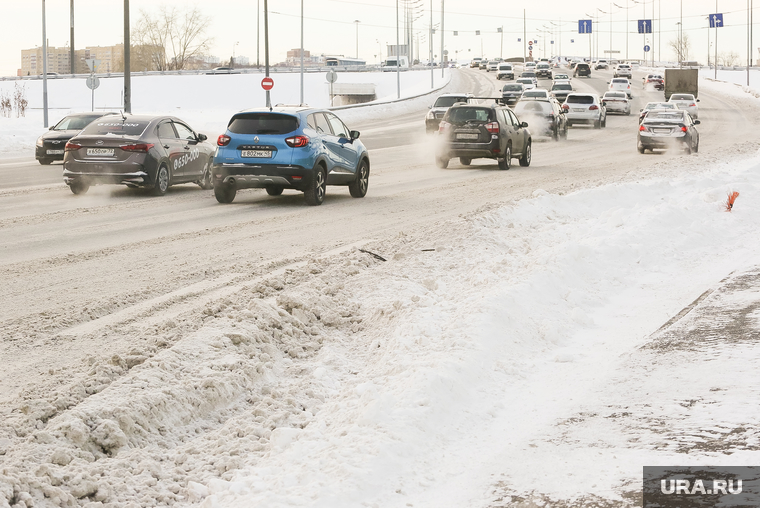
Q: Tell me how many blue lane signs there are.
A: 3